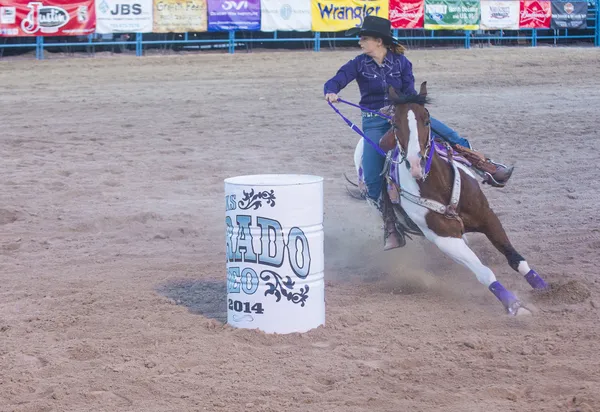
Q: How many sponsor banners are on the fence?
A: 11